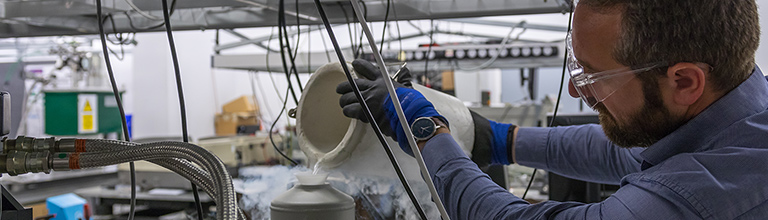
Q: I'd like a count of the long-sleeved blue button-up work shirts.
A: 1